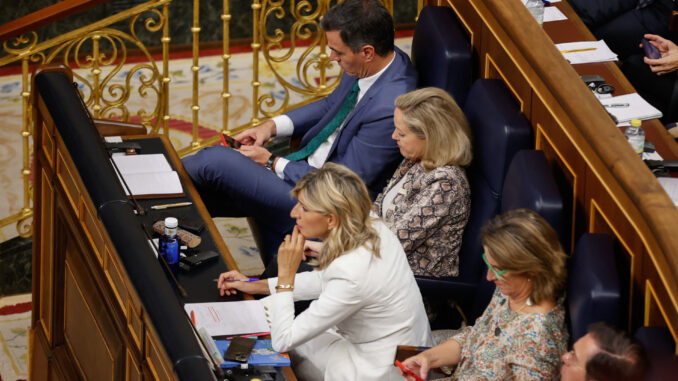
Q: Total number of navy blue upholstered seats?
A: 5